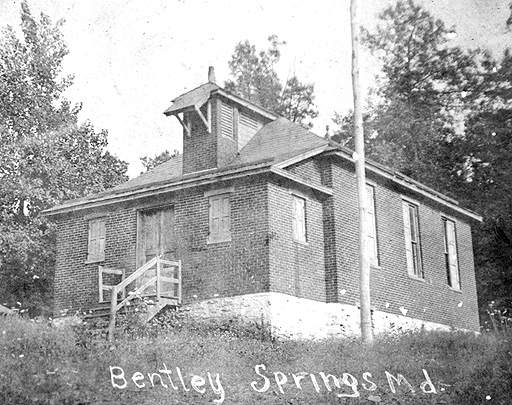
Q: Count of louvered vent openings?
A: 2